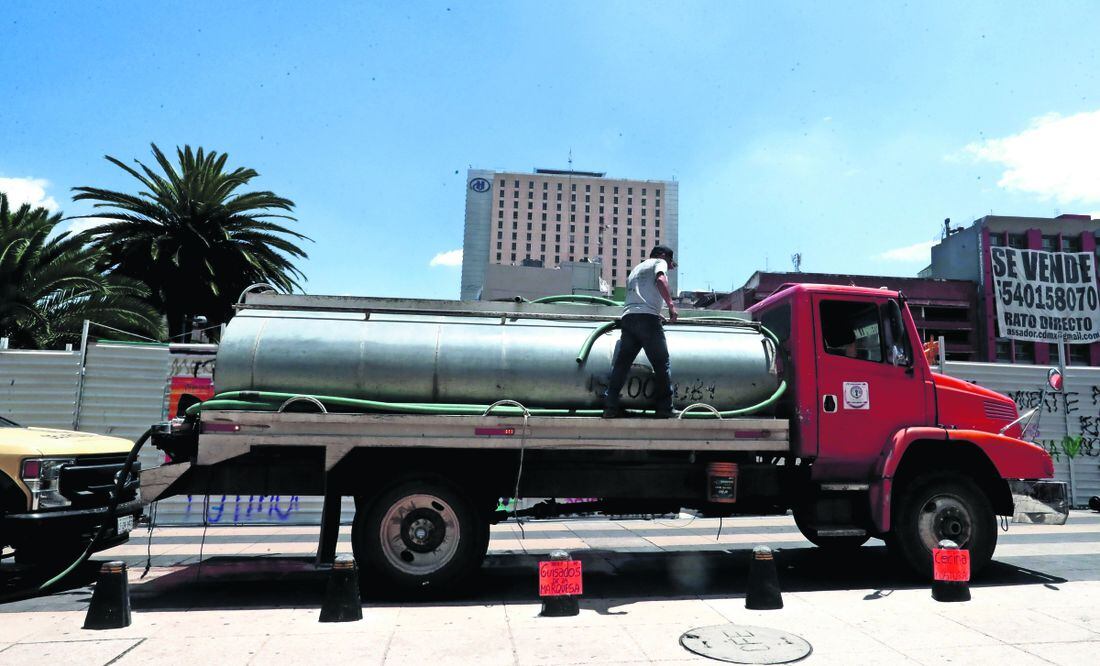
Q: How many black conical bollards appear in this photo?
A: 5